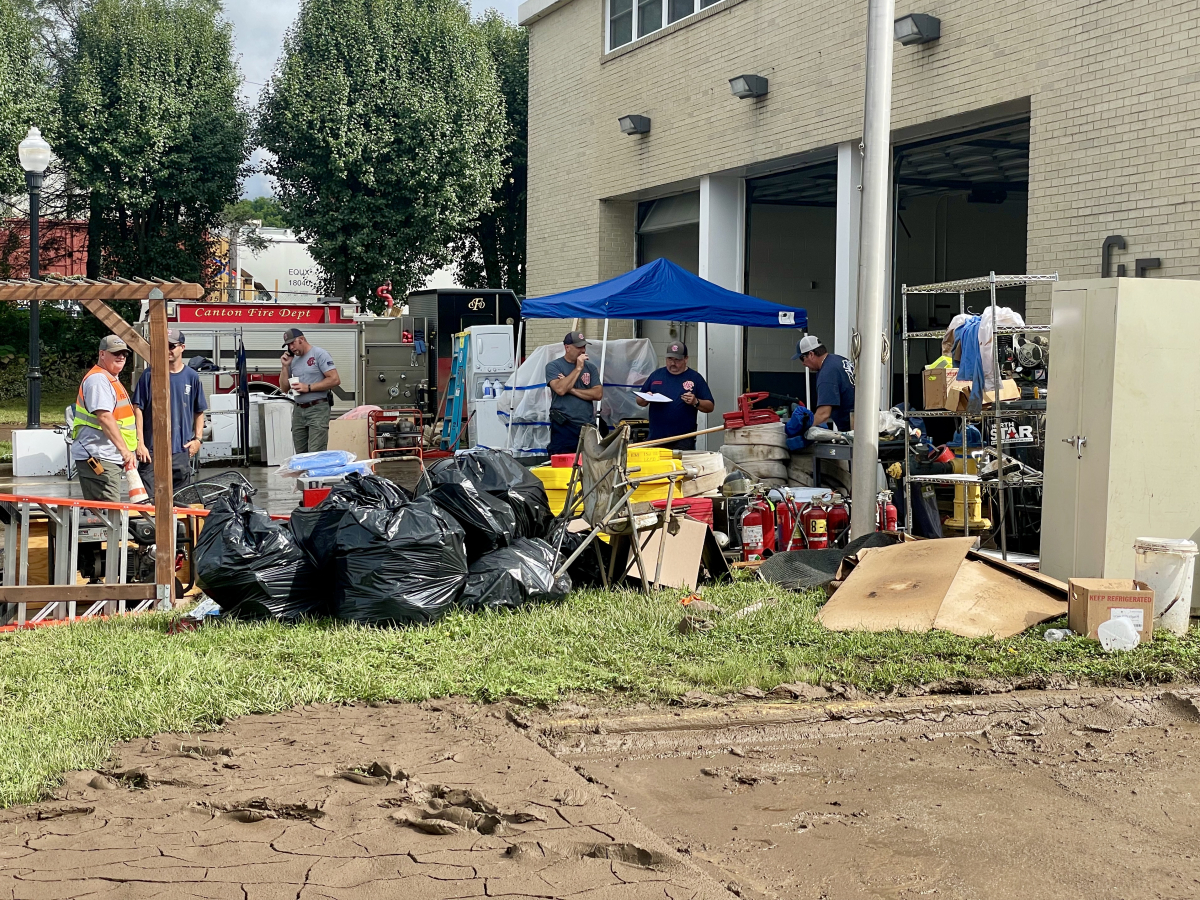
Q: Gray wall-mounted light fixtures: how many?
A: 3